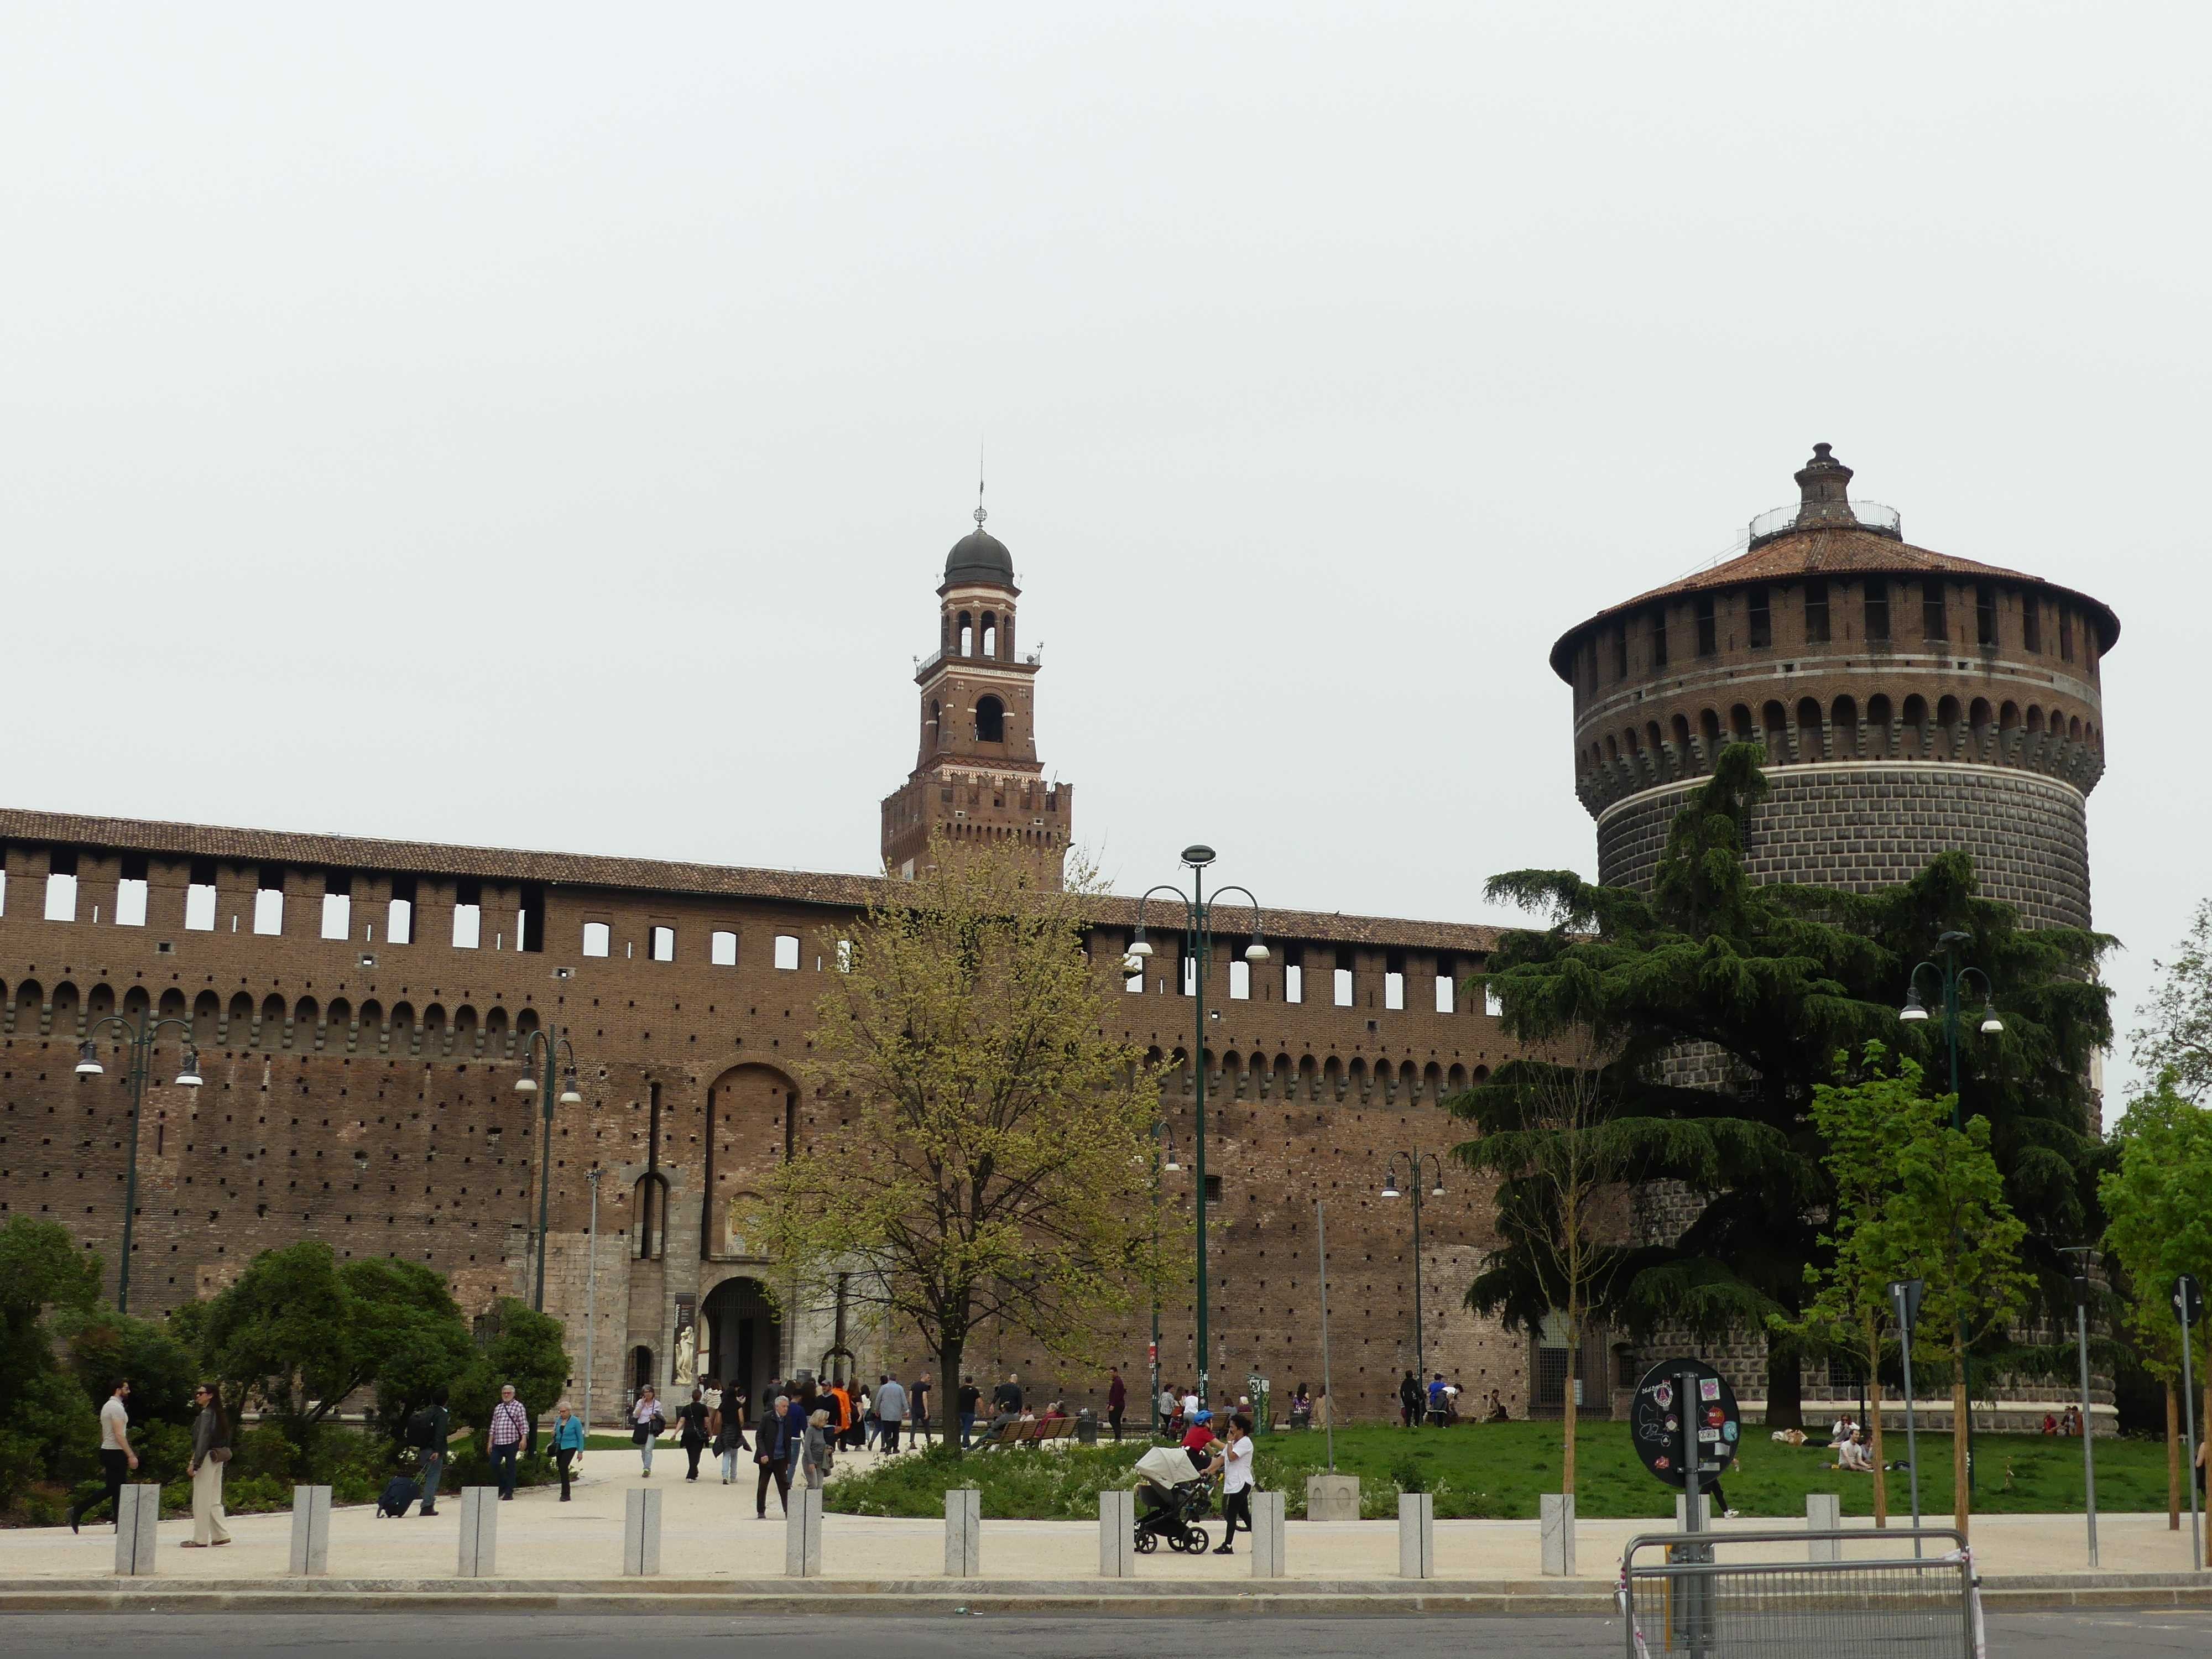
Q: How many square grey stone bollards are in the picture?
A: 12